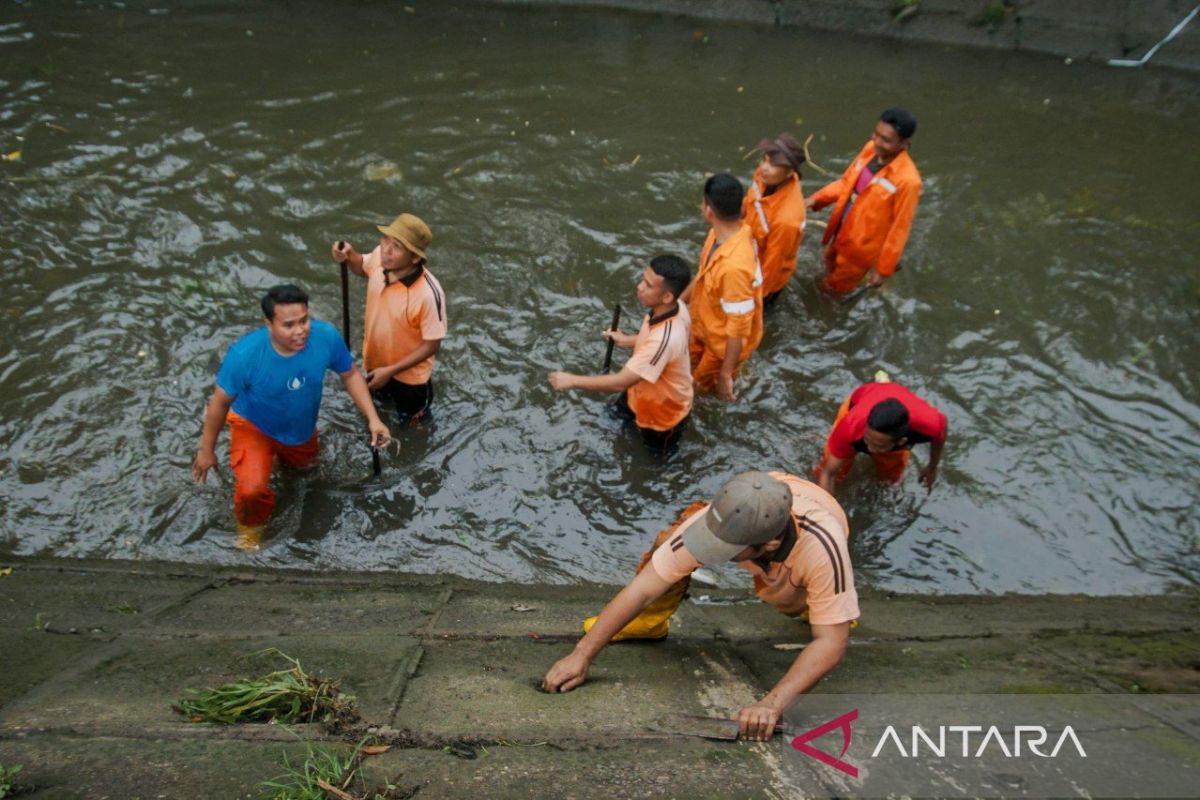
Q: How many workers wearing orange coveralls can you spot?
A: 3